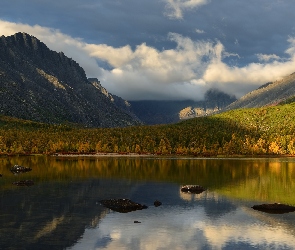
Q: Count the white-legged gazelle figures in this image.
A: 0